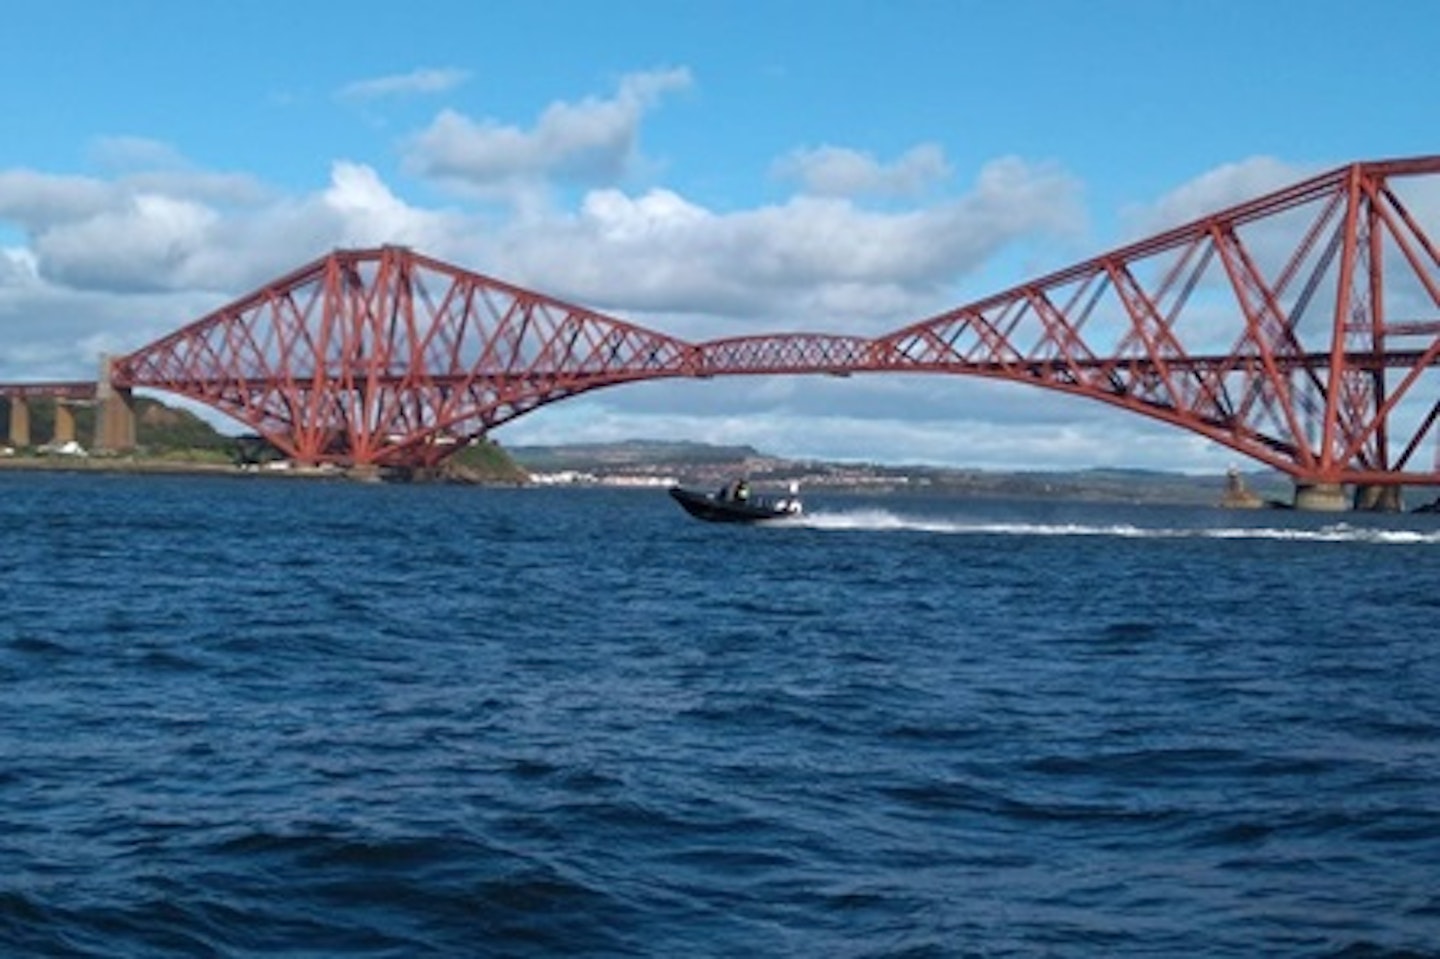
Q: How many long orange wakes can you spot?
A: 0